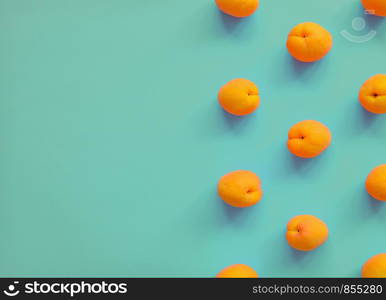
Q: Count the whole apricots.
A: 5